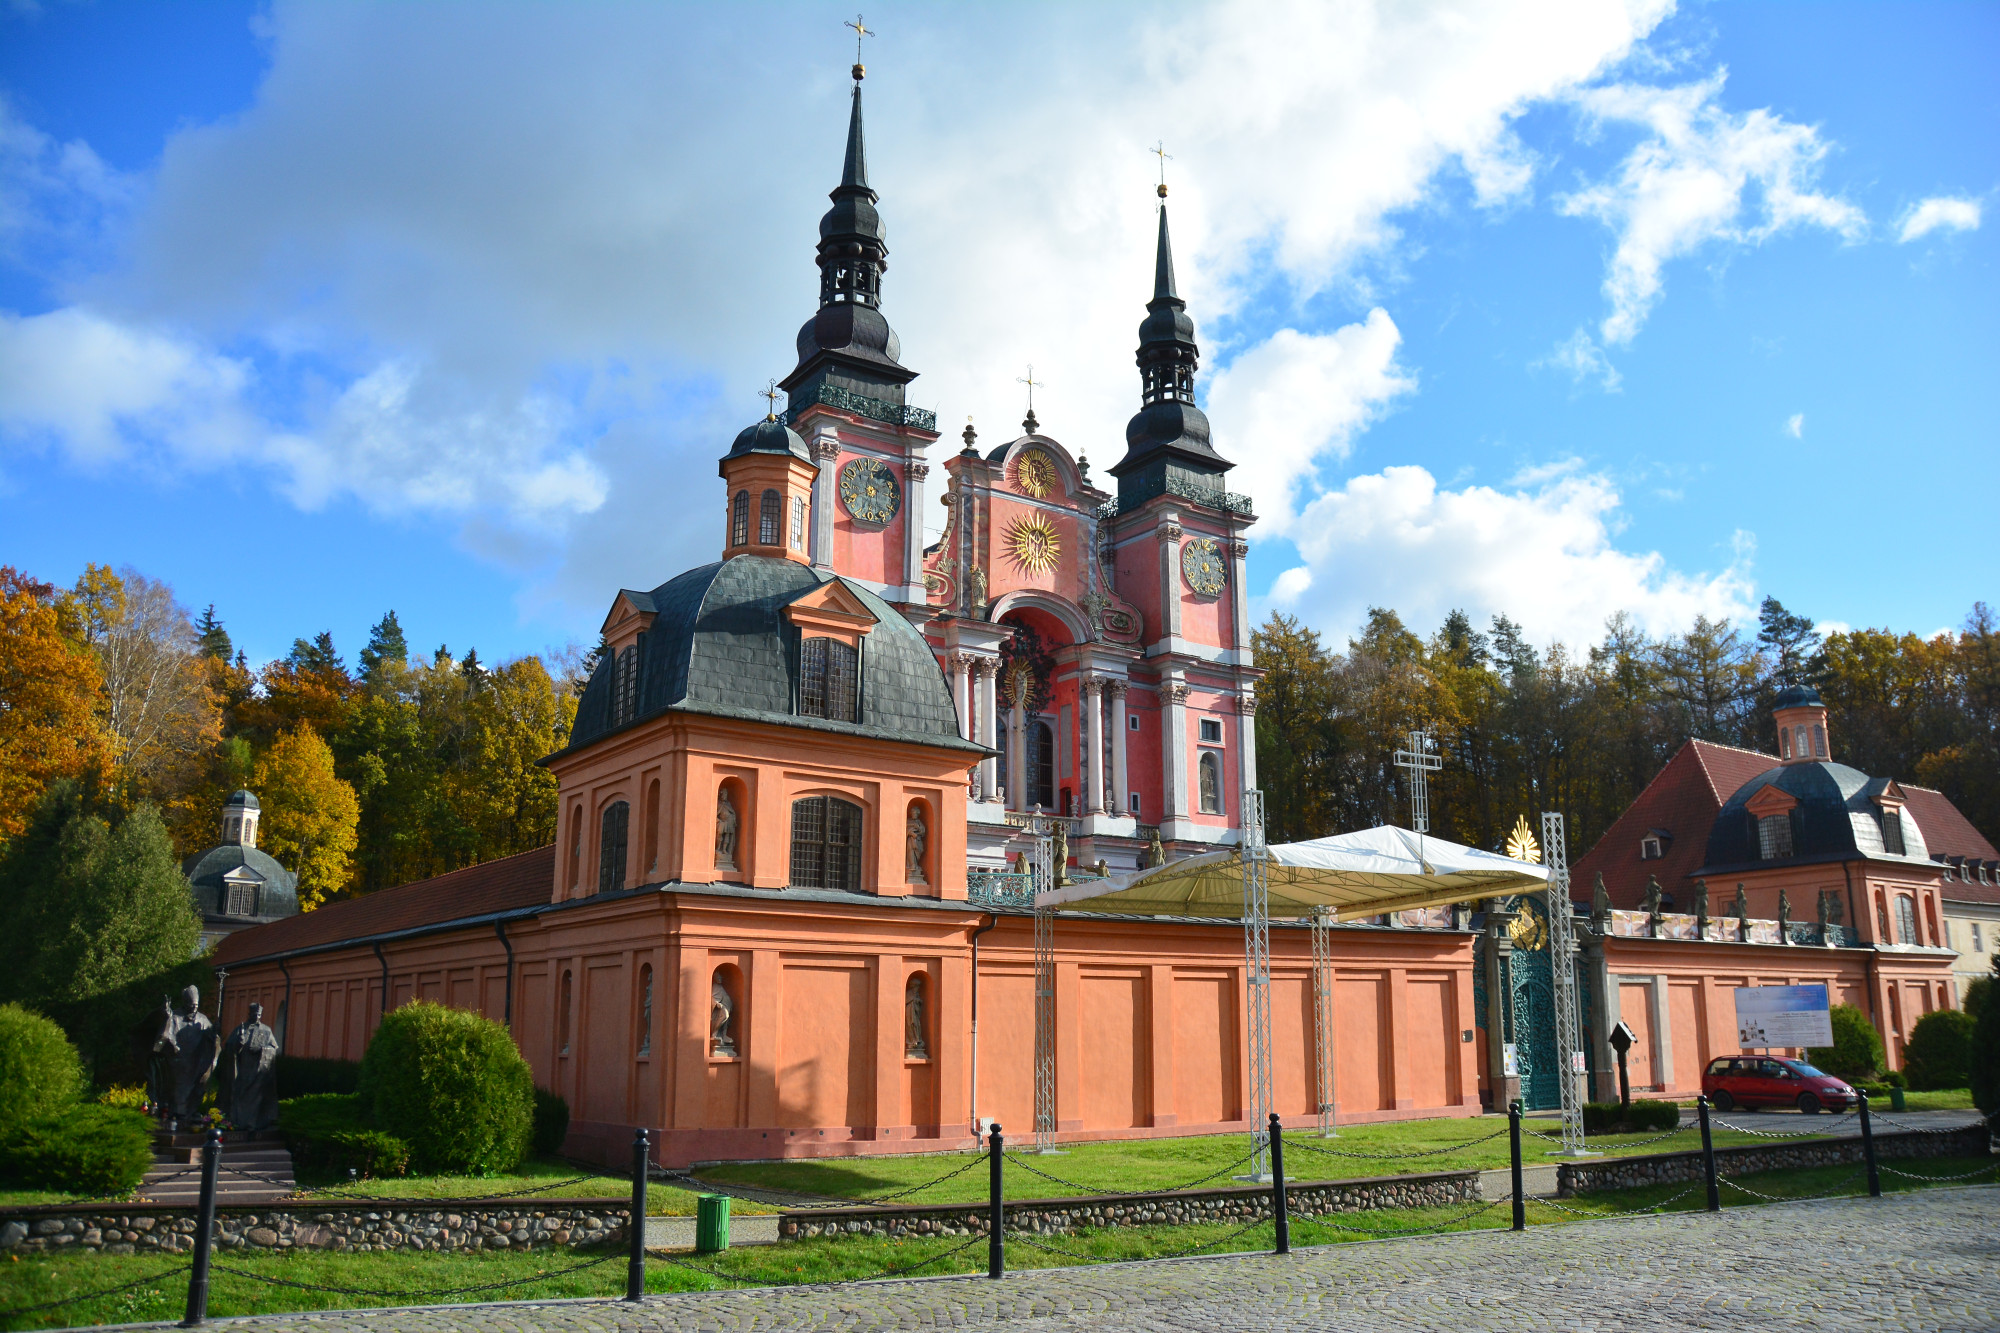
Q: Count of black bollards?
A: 7